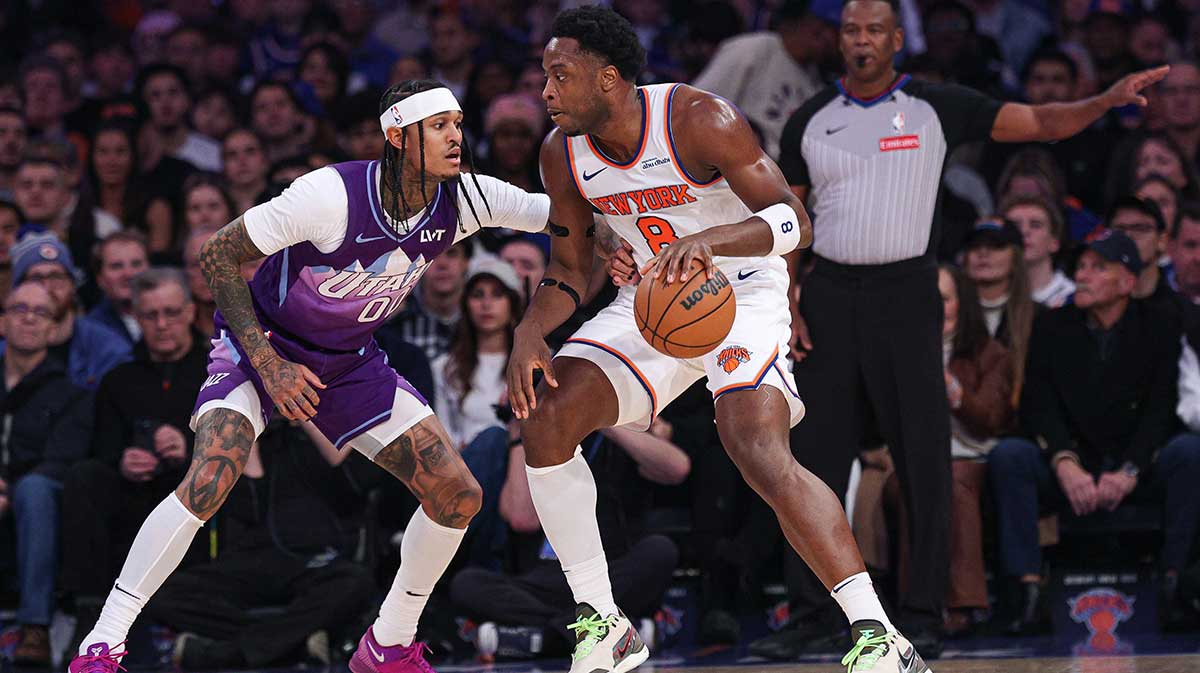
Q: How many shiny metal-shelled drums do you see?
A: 0